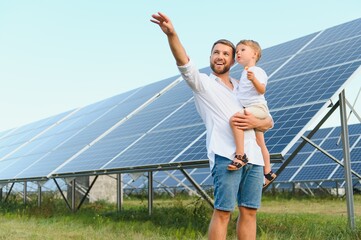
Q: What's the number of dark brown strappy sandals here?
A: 2